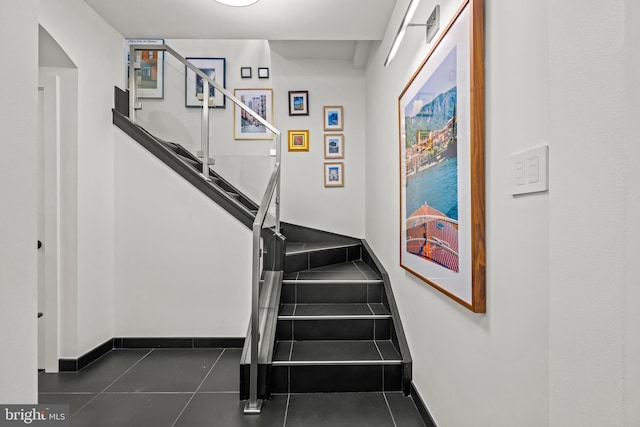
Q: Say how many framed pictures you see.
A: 11